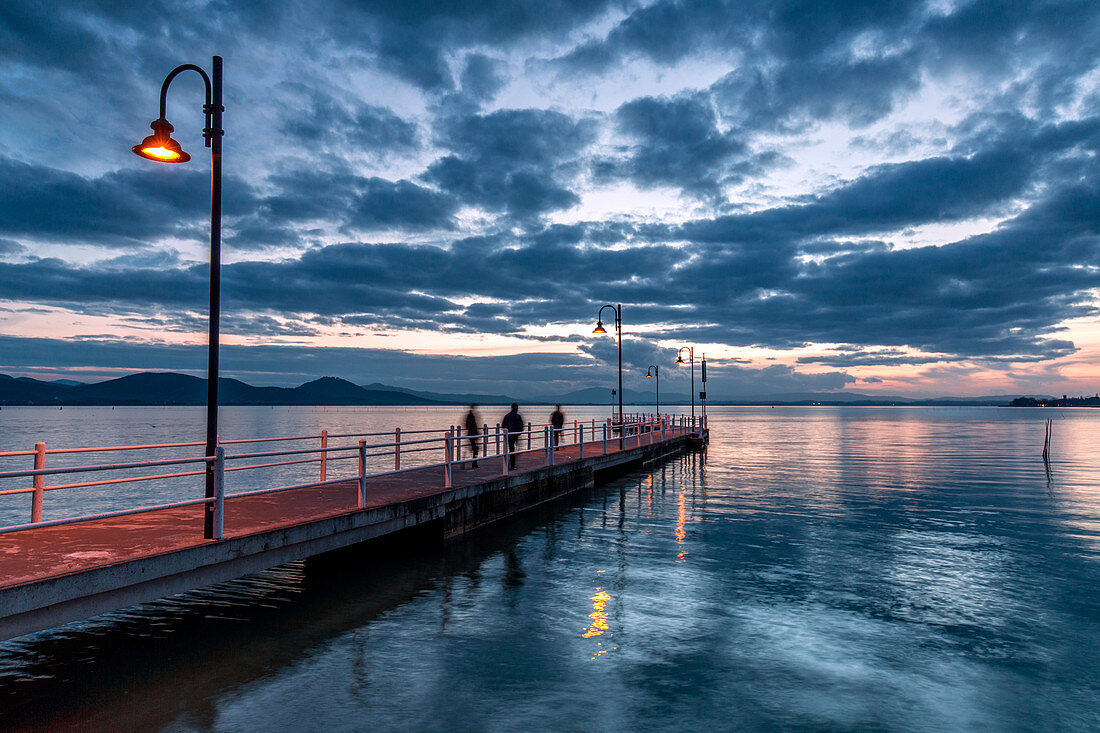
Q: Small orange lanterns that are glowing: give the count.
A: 4